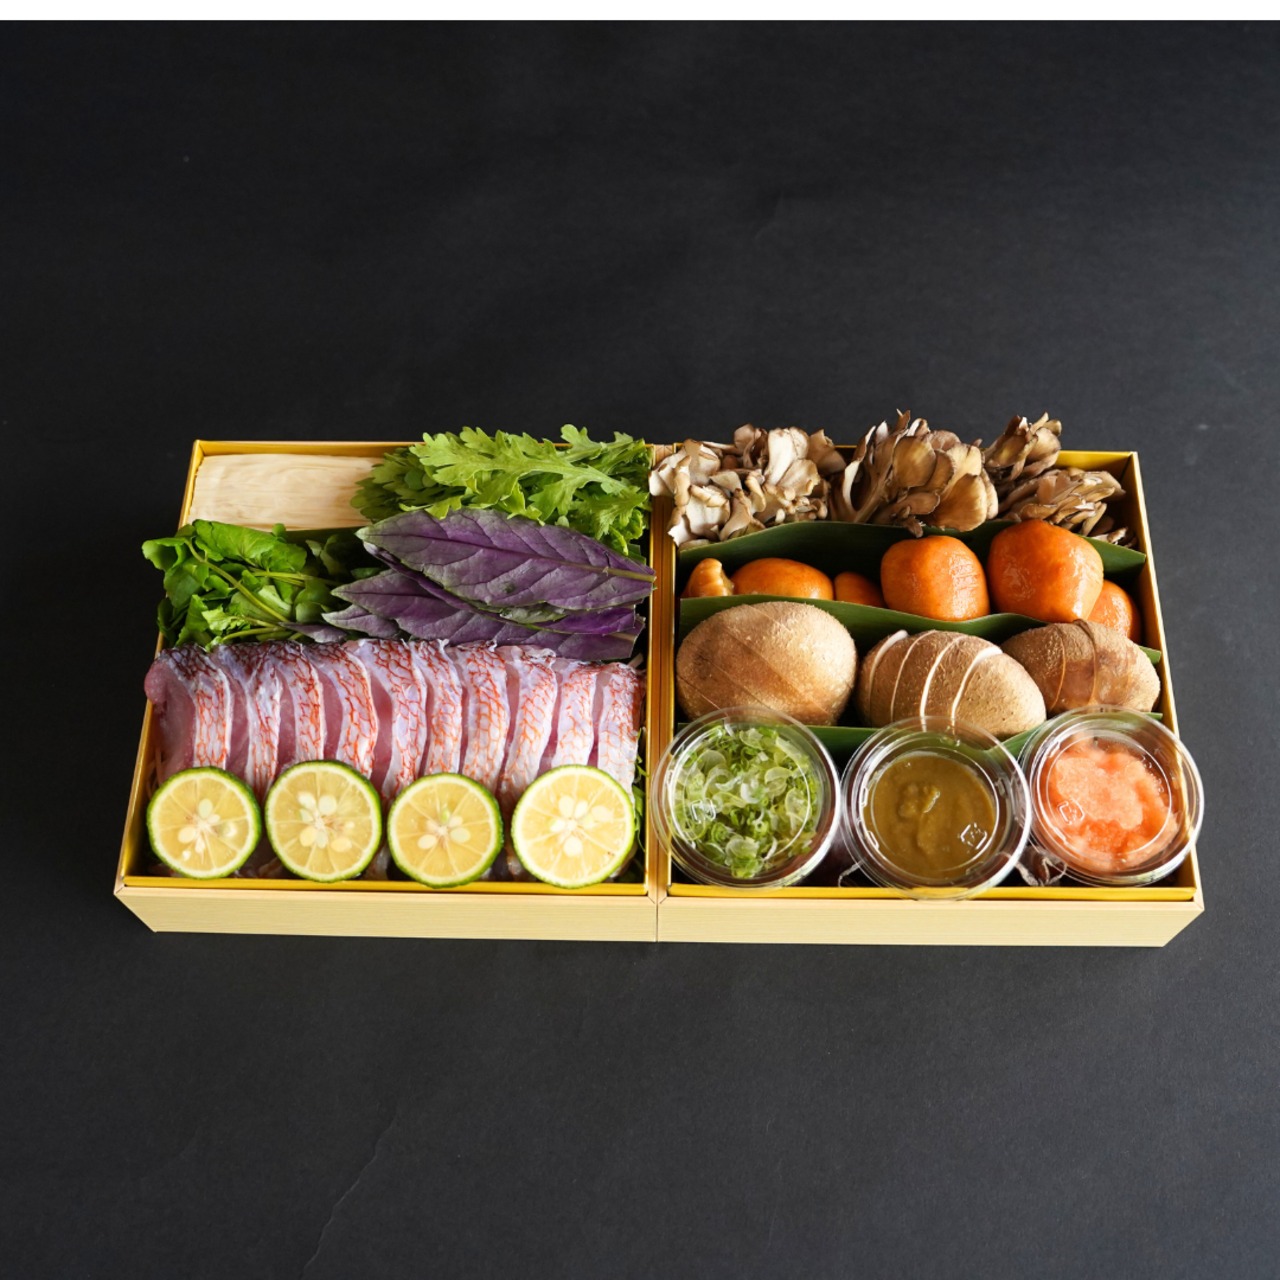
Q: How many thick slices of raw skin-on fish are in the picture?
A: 10